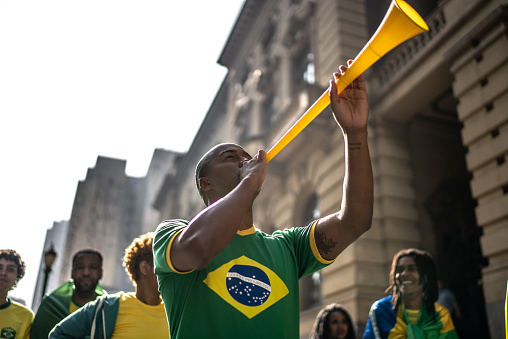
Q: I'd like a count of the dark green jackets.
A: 1